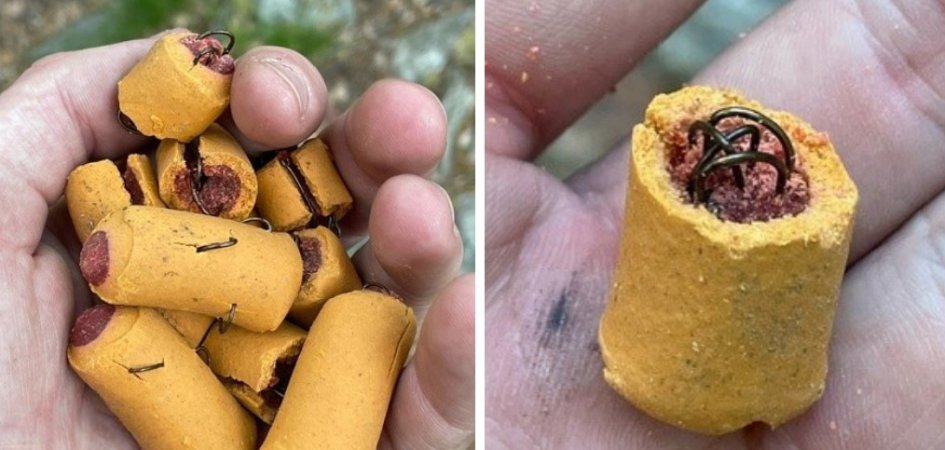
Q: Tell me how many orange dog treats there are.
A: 11